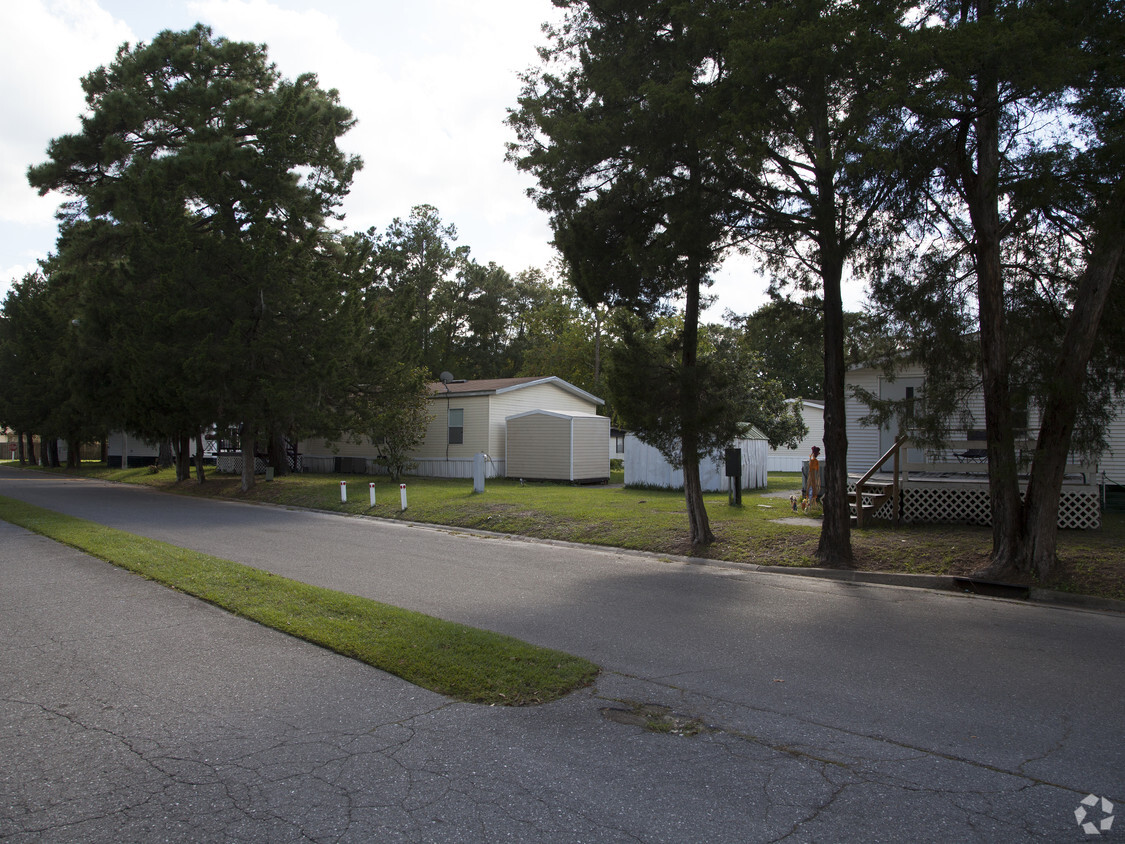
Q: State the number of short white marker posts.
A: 3